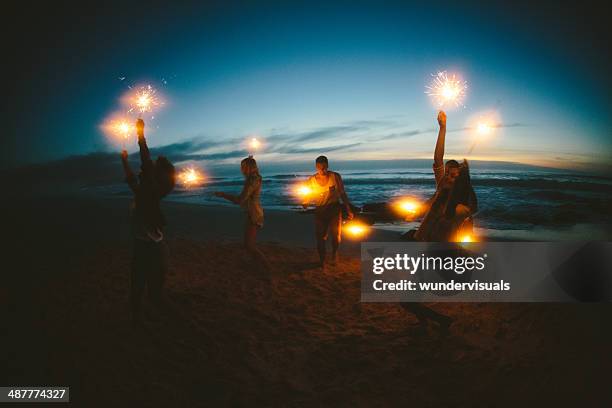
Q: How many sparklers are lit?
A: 10